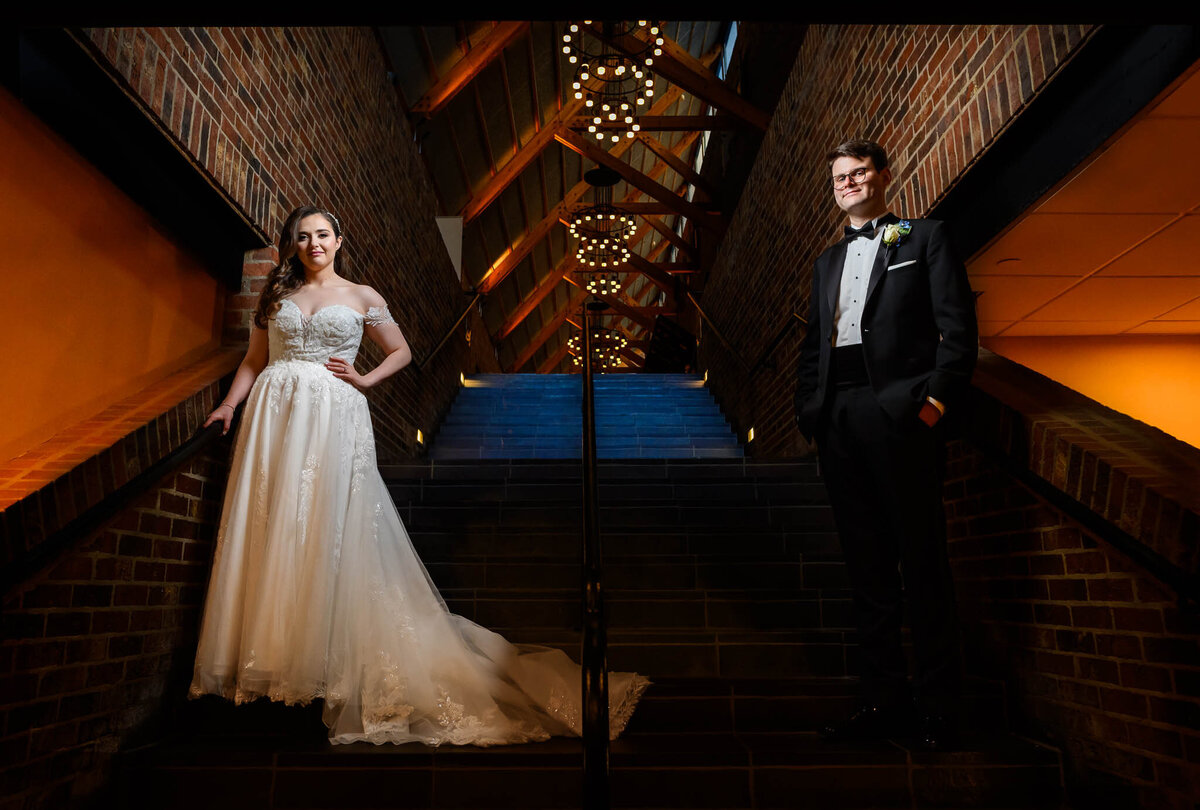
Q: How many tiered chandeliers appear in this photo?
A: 3